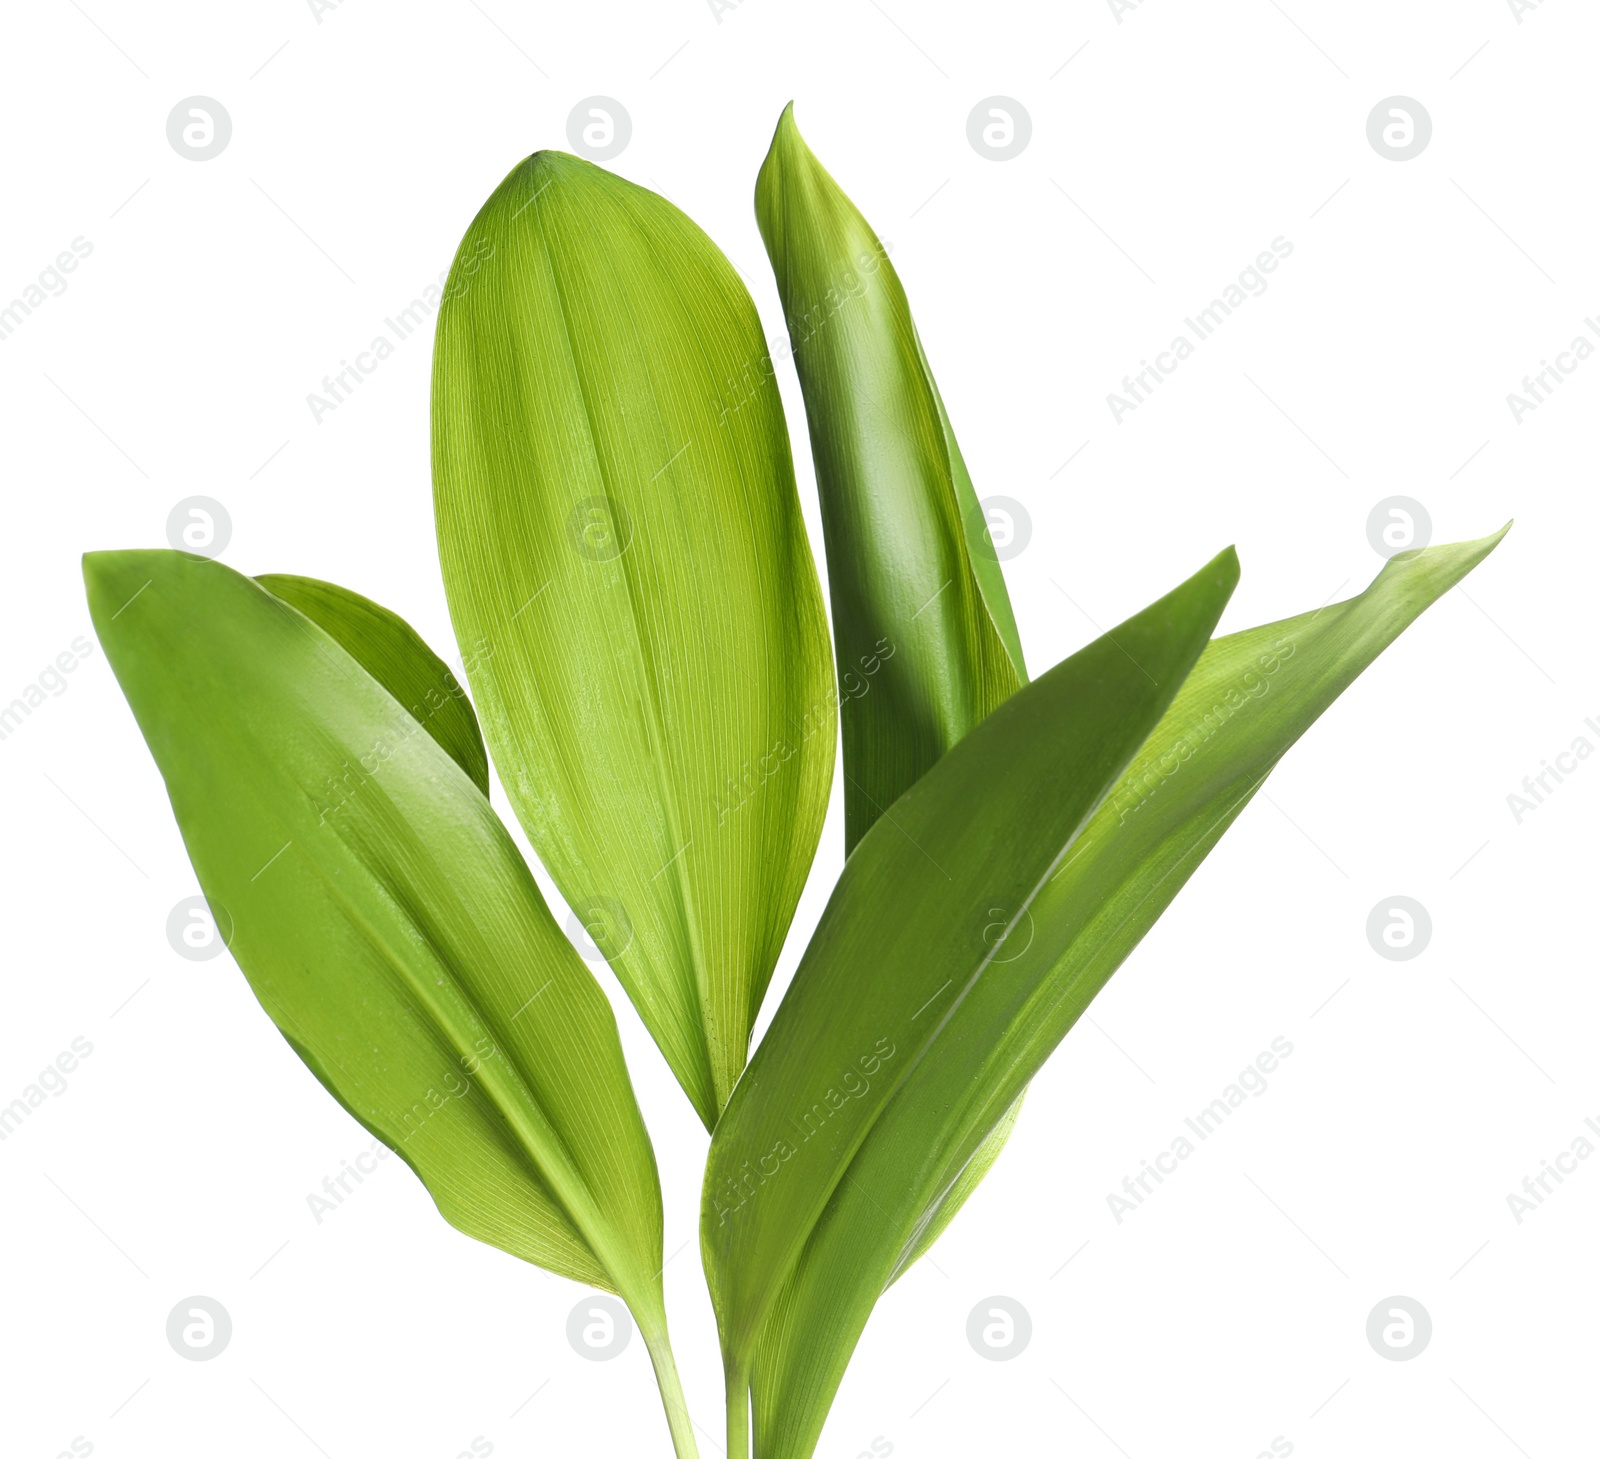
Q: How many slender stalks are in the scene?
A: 2